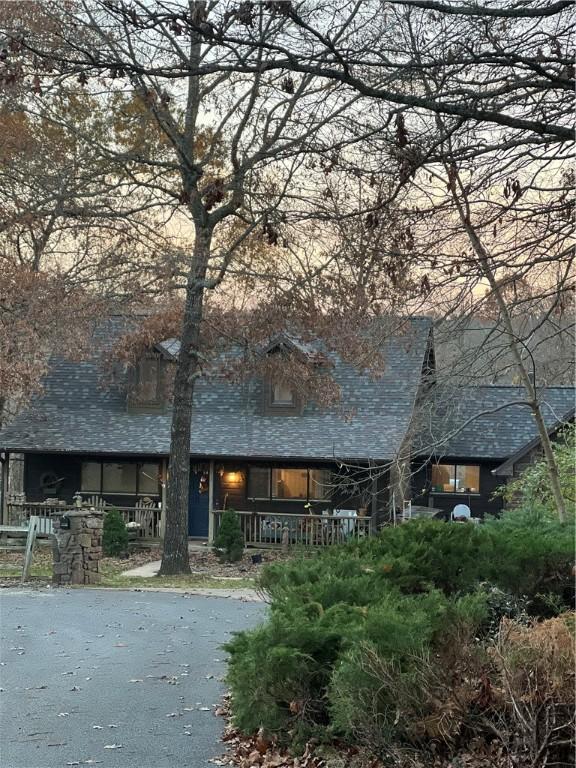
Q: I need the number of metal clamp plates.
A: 0